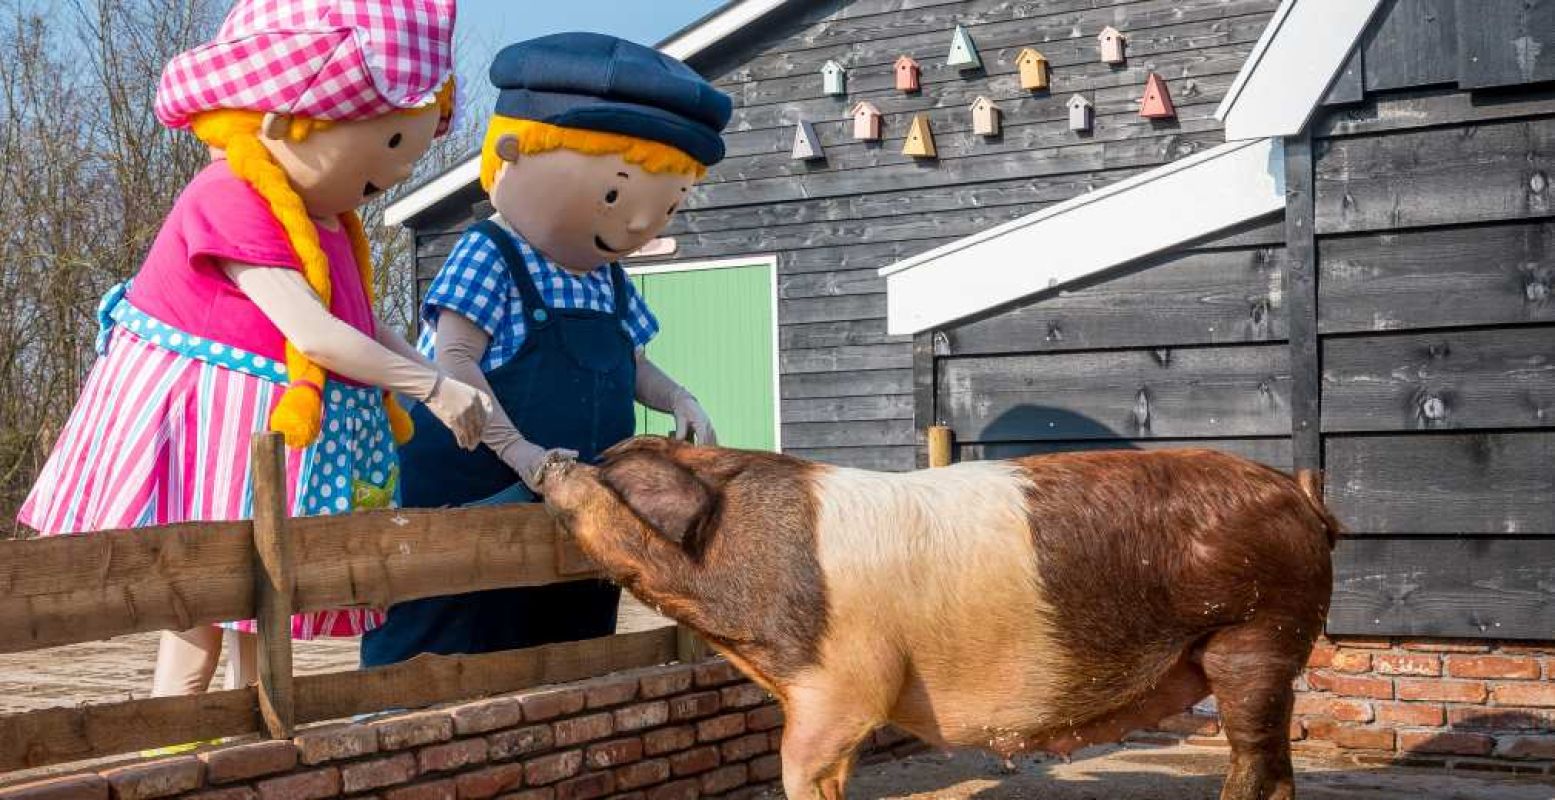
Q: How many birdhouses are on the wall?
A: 11